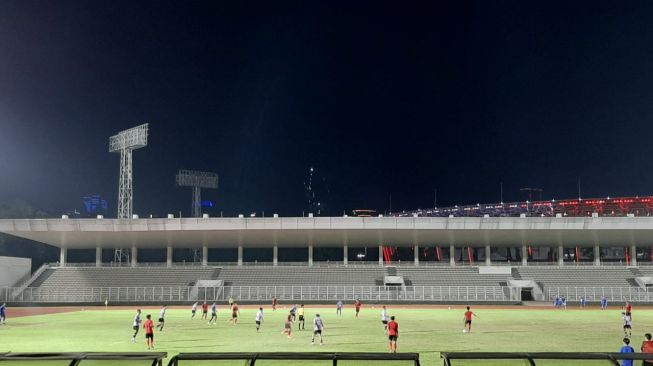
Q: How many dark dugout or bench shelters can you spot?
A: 3